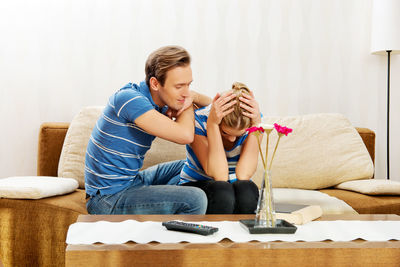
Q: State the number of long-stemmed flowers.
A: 3